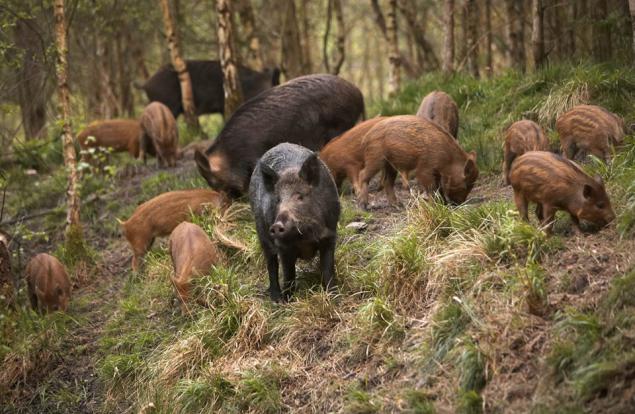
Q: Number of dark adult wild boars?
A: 3